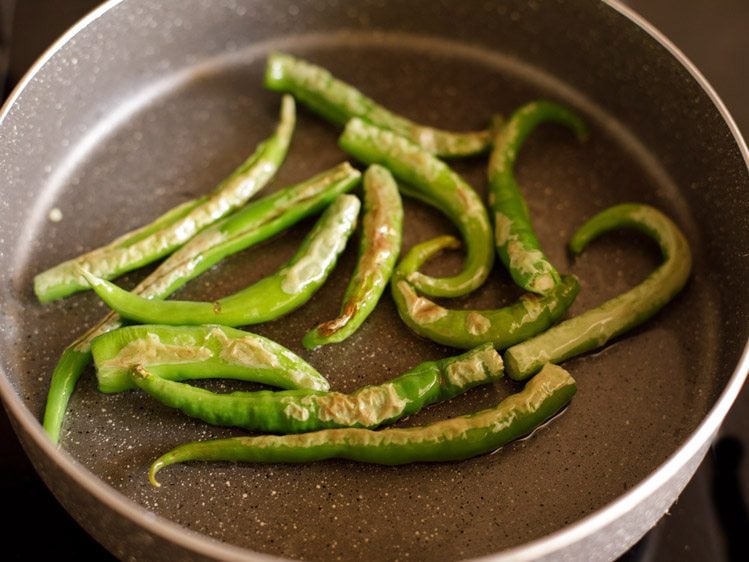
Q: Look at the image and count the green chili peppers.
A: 12